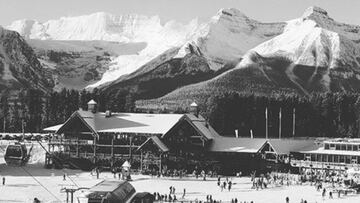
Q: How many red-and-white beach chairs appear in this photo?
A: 0